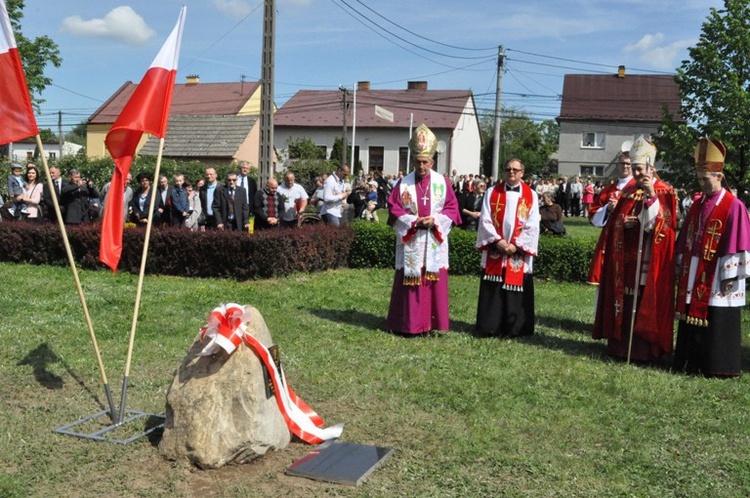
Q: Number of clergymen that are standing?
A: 5